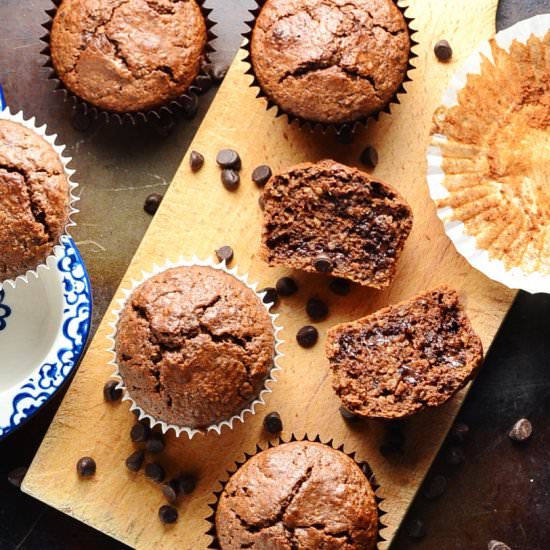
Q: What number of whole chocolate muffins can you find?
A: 5